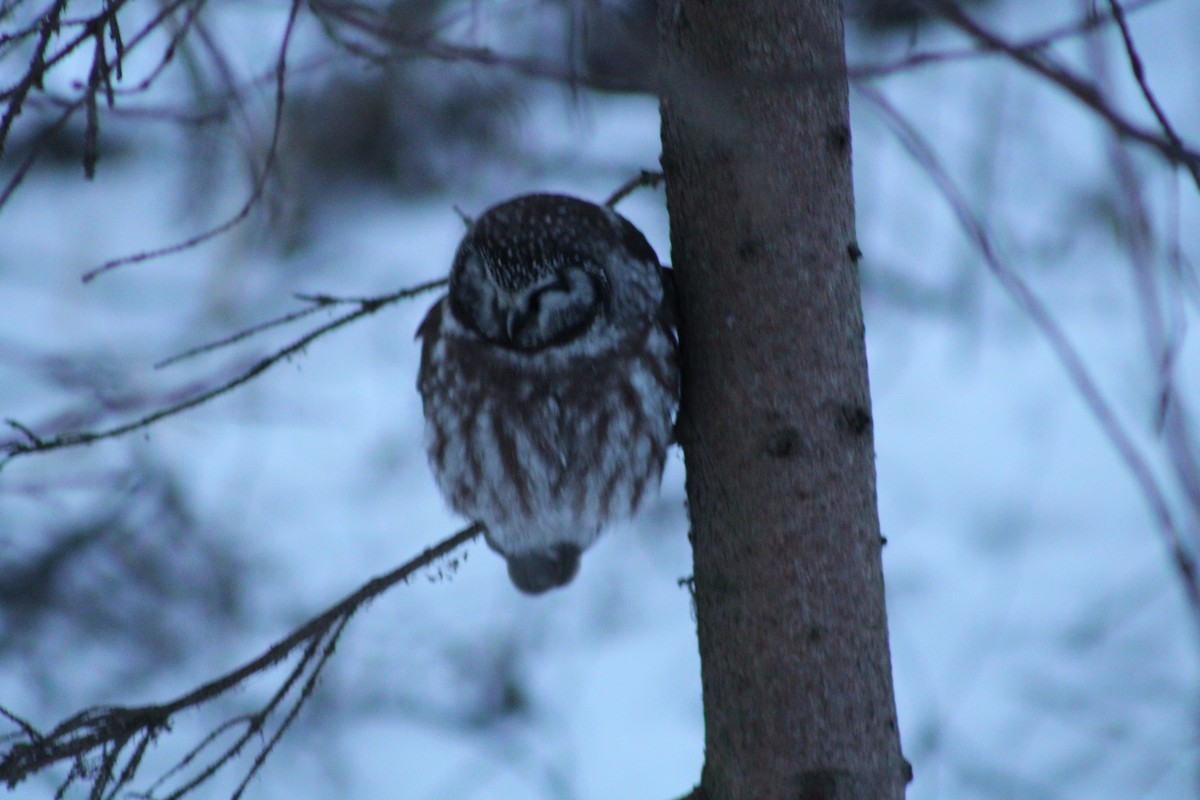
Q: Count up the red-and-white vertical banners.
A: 0